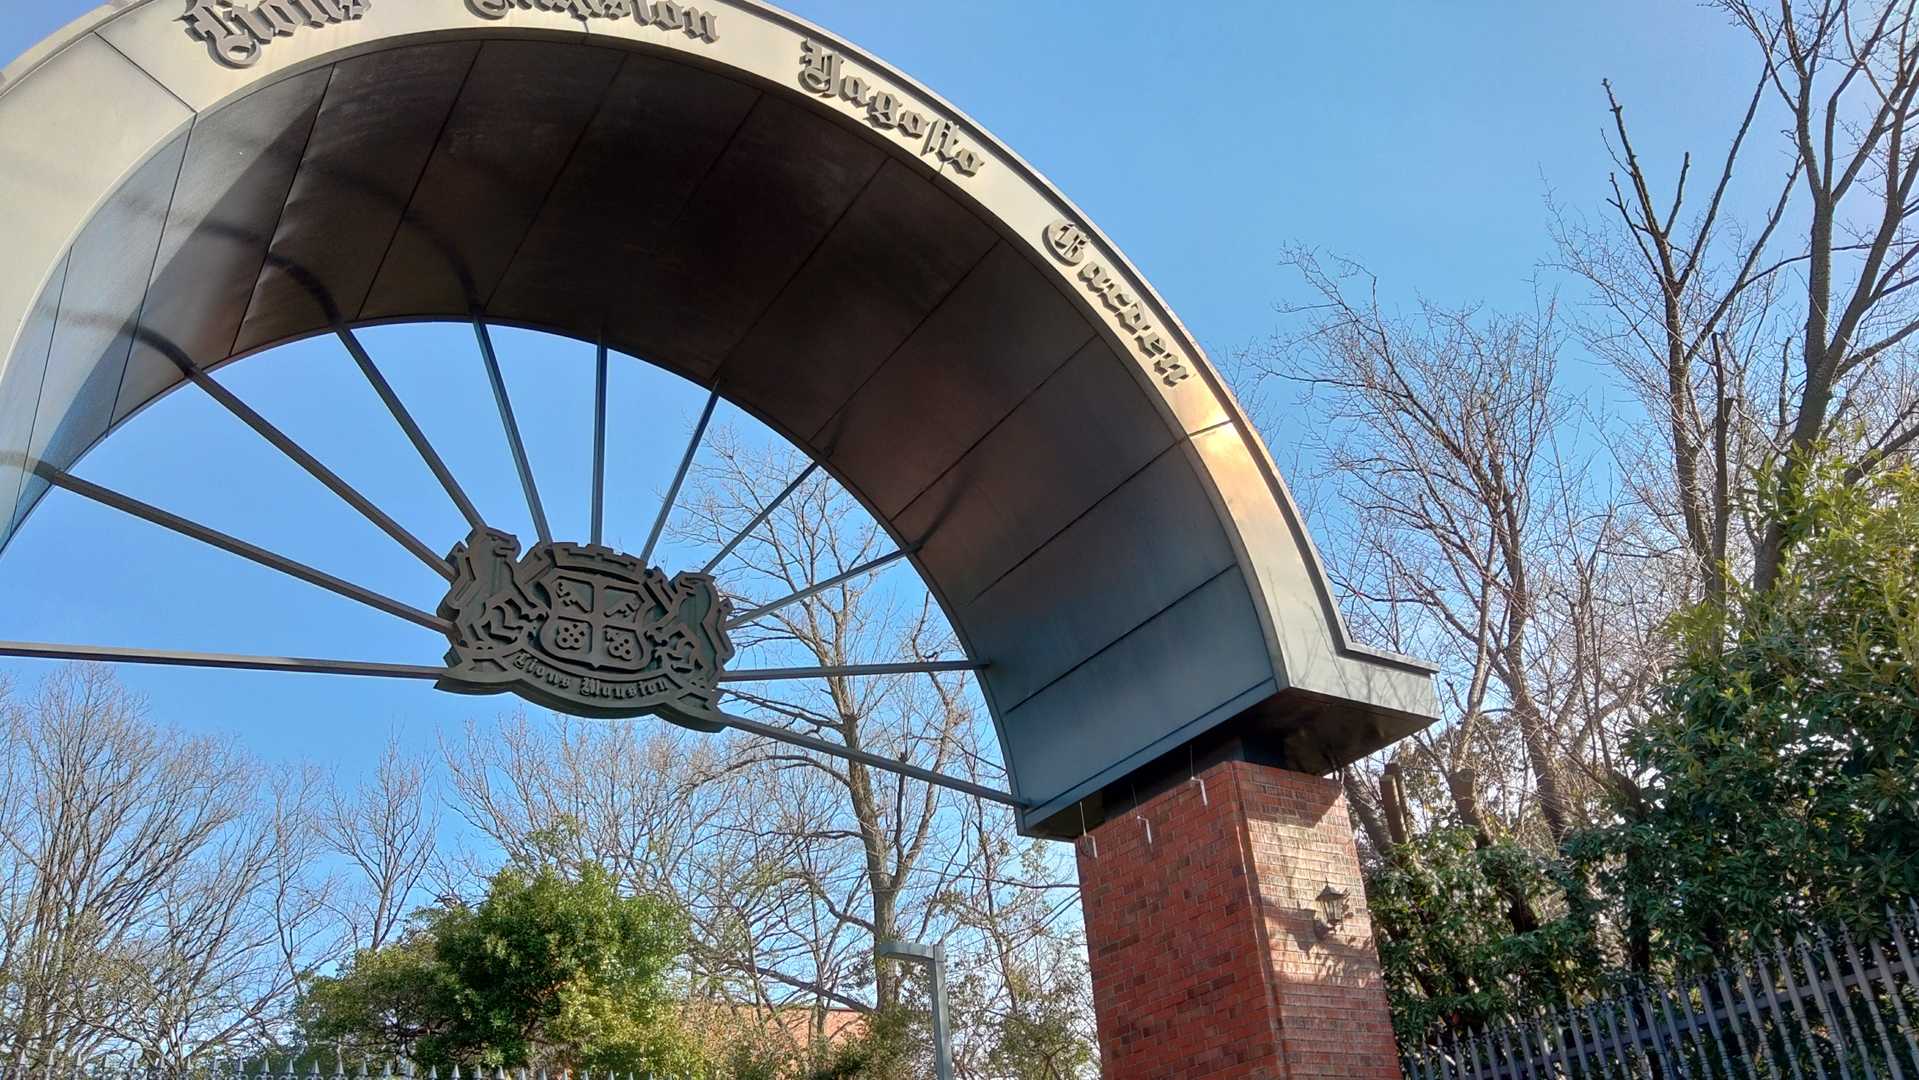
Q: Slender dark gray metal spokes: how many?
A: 11